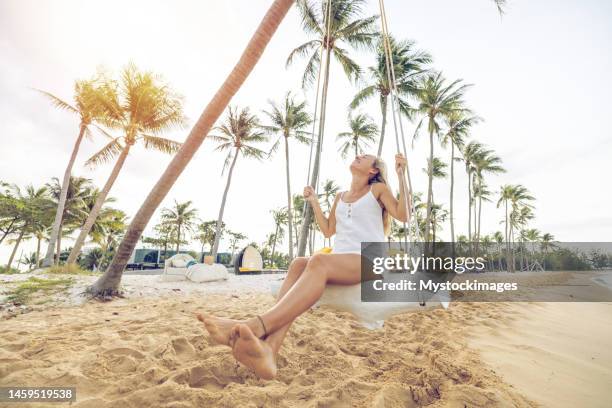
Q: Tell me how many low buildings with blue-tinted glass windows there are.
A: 1